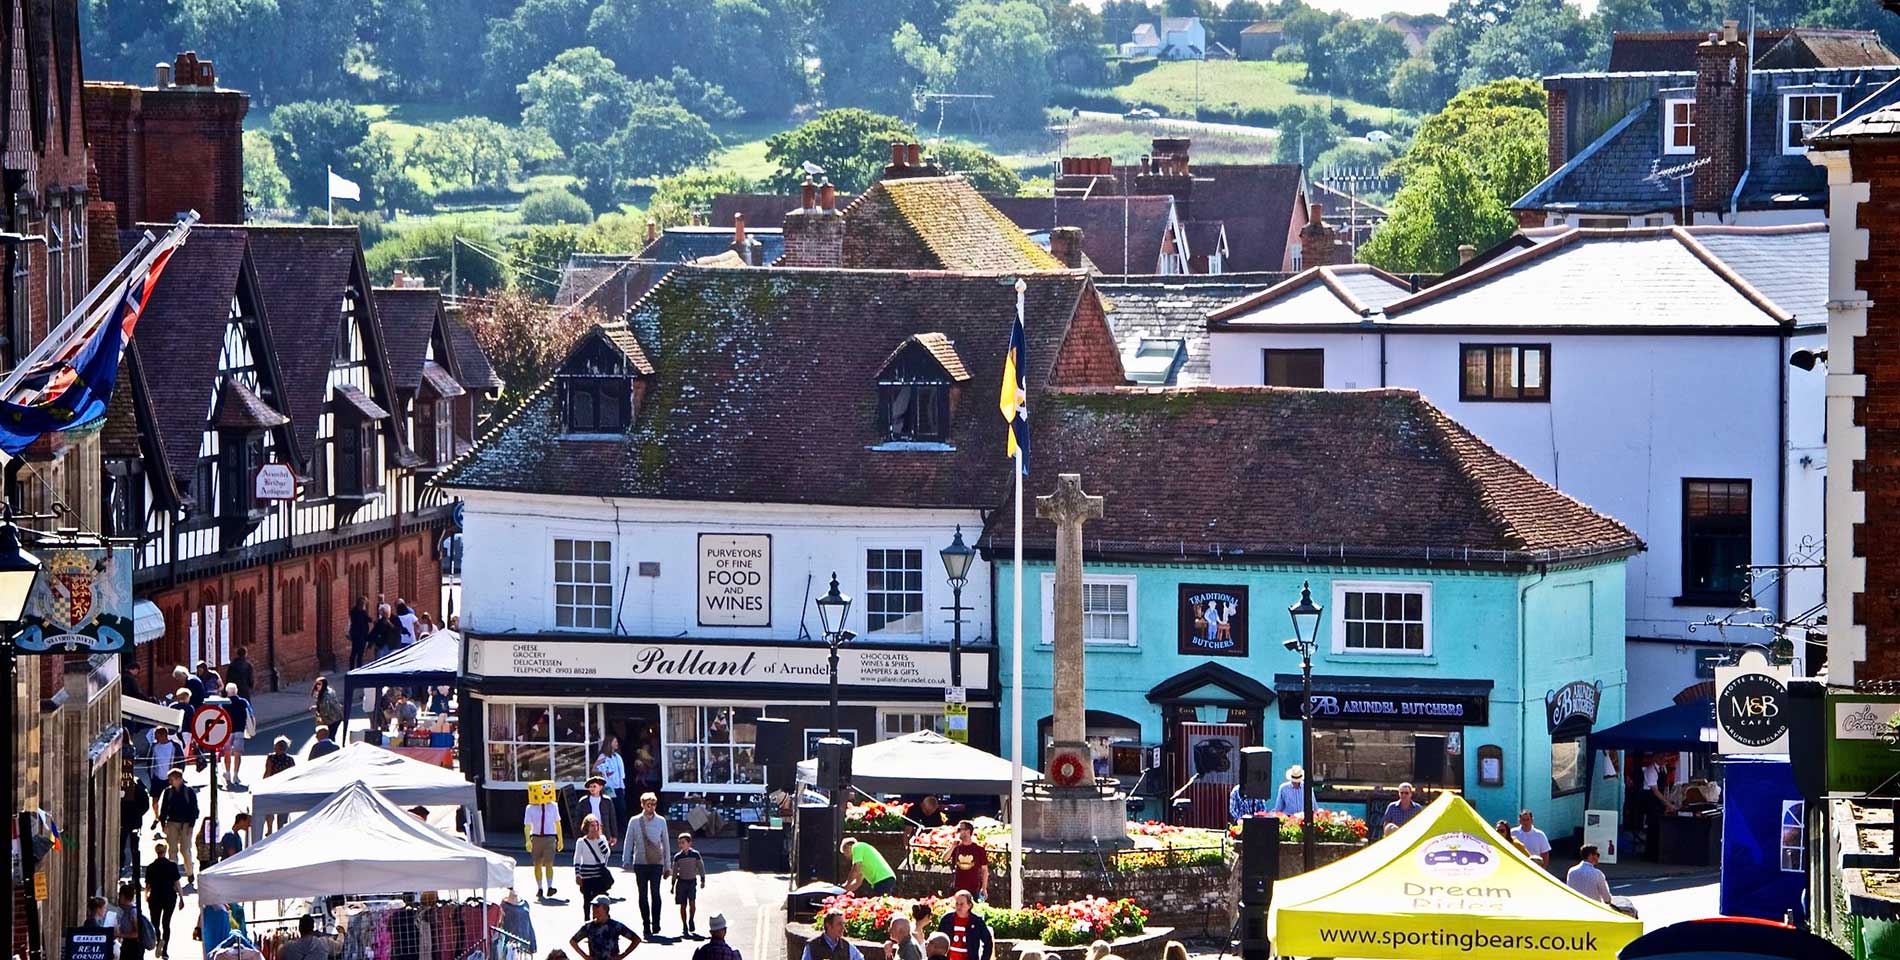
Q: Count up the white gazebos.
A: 3